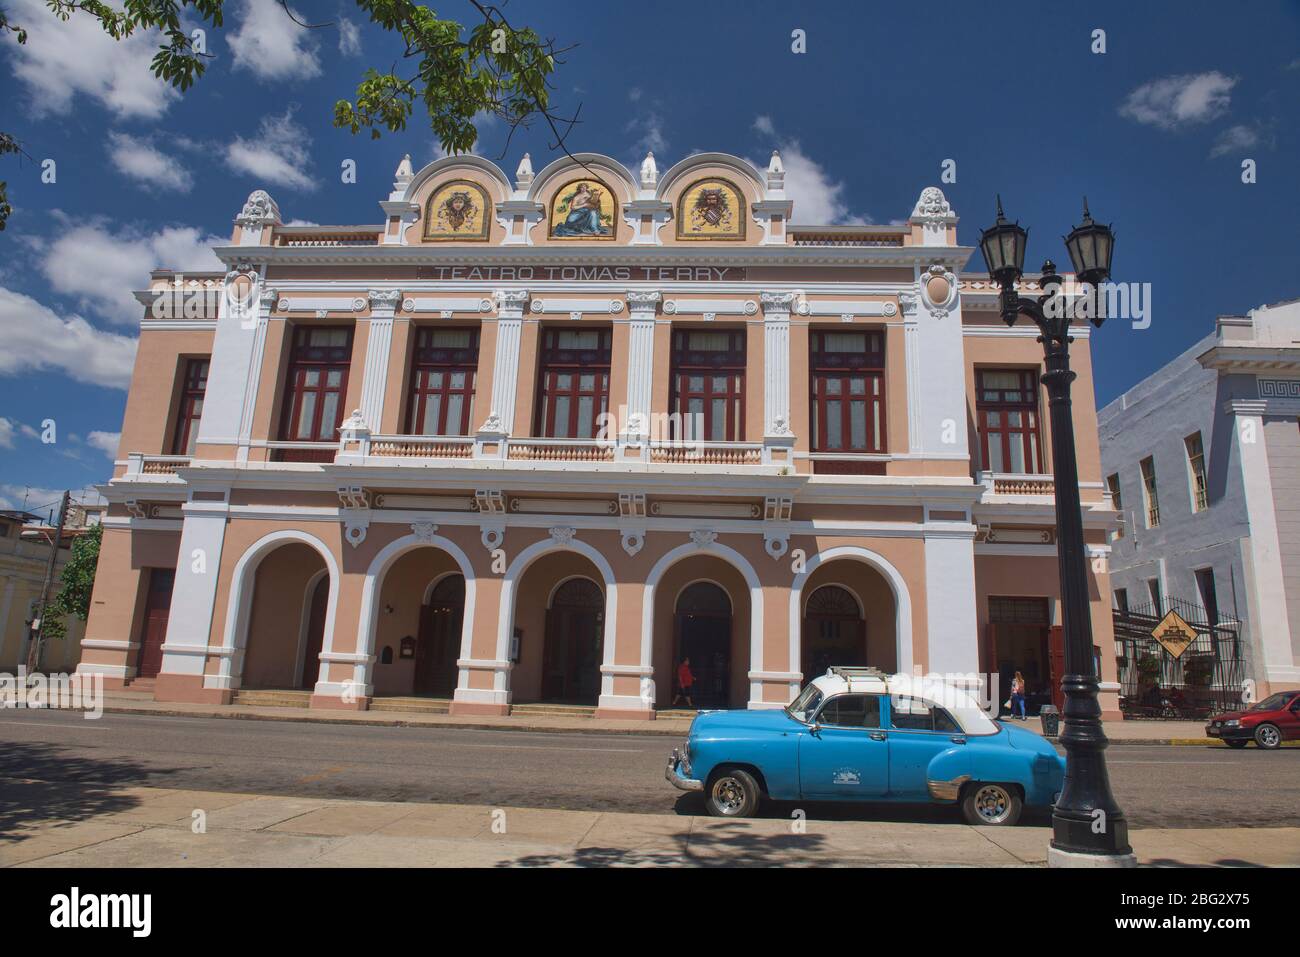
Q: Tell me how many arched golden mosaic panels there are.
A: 3